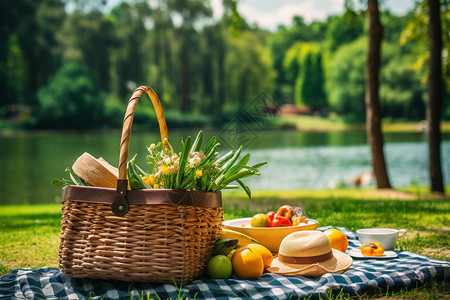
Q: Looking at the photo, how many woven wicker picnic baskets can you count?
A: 1